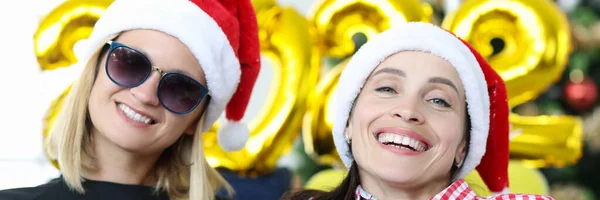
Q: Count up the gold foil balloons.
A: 4